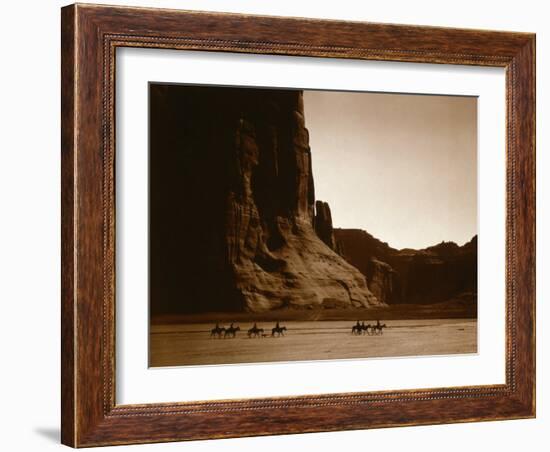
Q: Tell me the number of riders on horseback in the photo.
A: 7